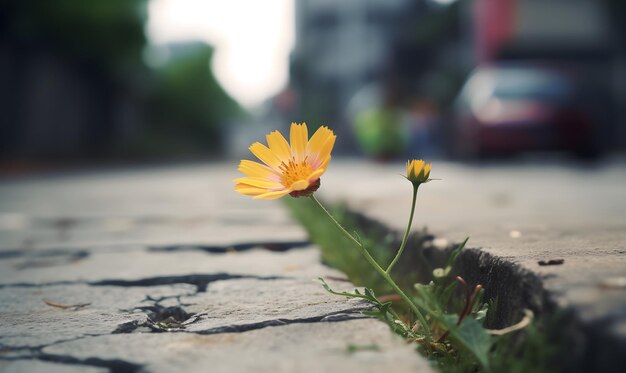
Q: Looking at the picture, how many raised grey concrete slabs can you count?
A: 1